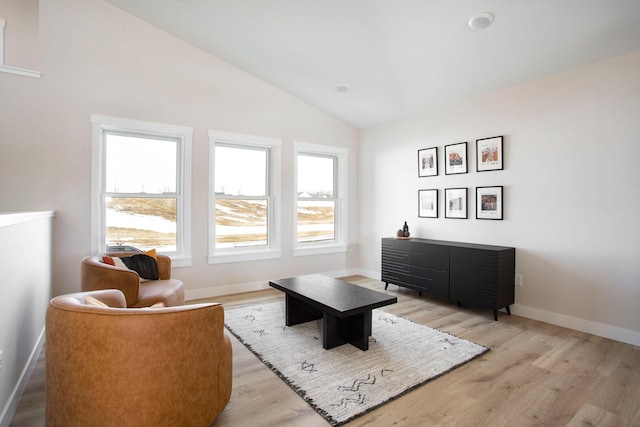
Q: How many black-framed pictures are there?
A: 6